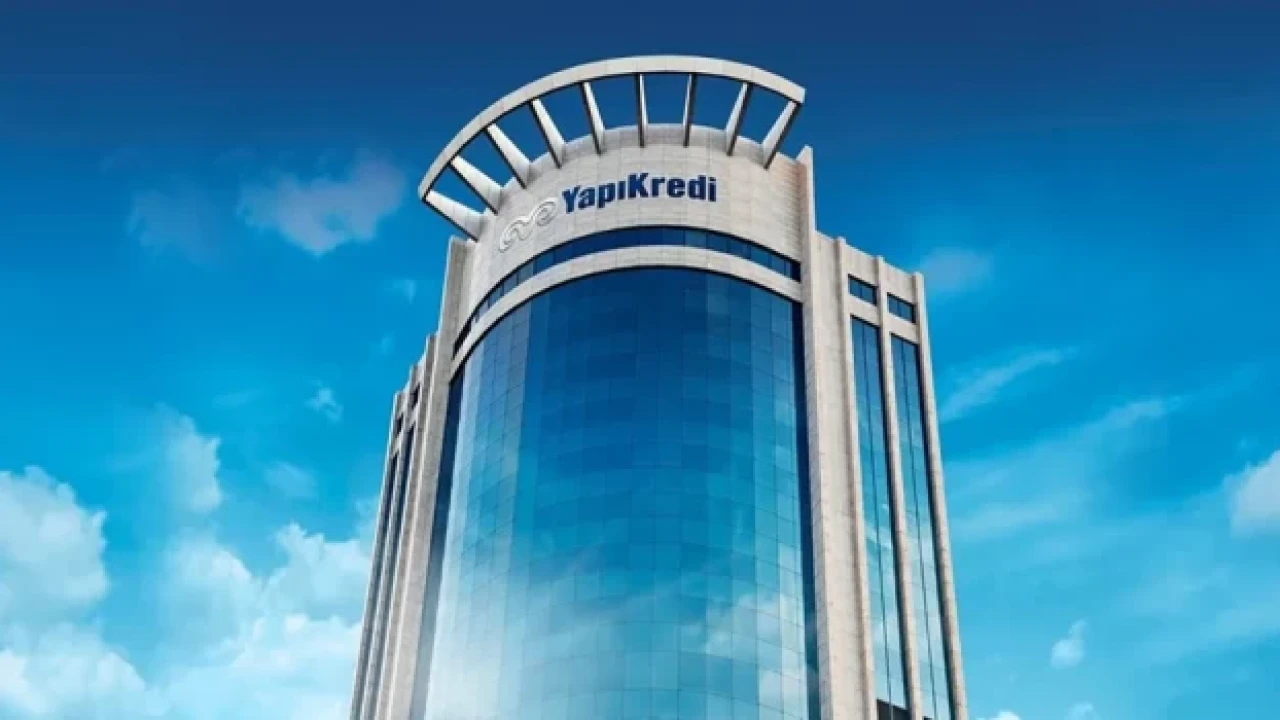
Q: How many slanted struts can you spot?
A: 9